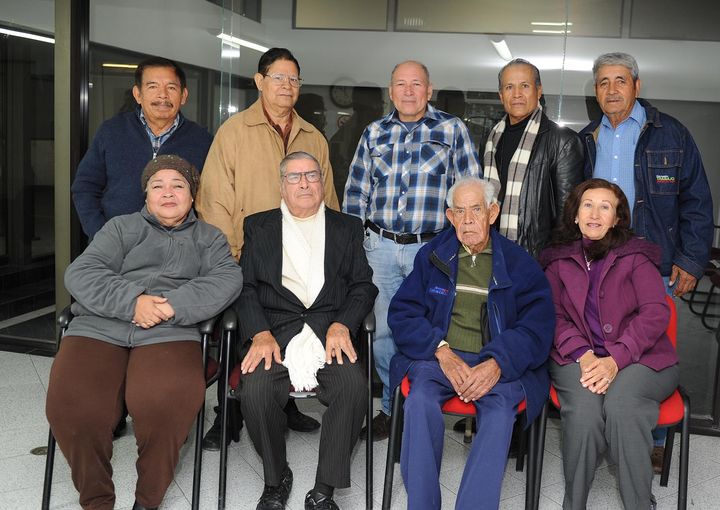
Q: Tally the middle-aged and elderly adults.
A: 9